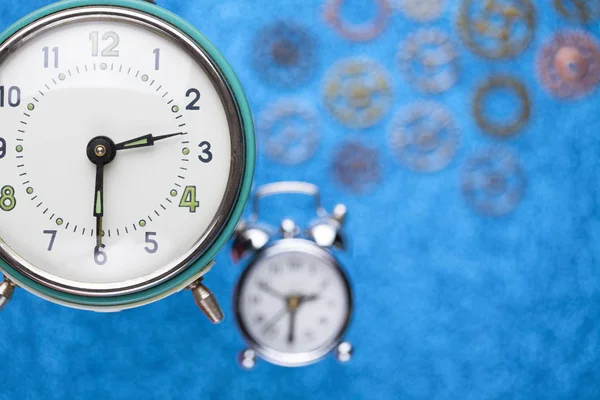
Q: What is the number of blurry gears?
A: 13